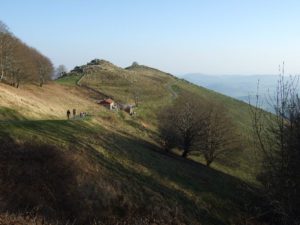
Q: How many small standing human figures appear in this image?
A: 2